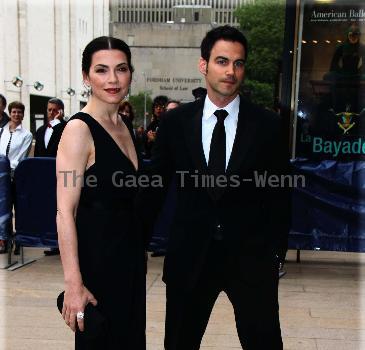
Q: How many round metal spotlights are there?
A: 4